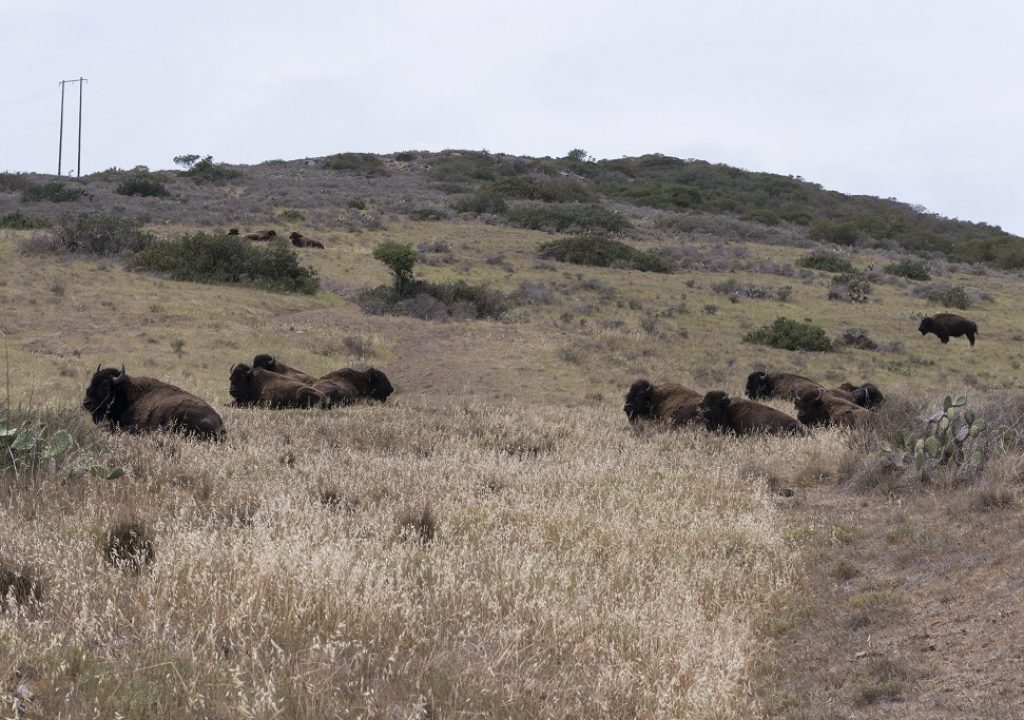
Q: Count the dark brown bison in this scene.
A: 13